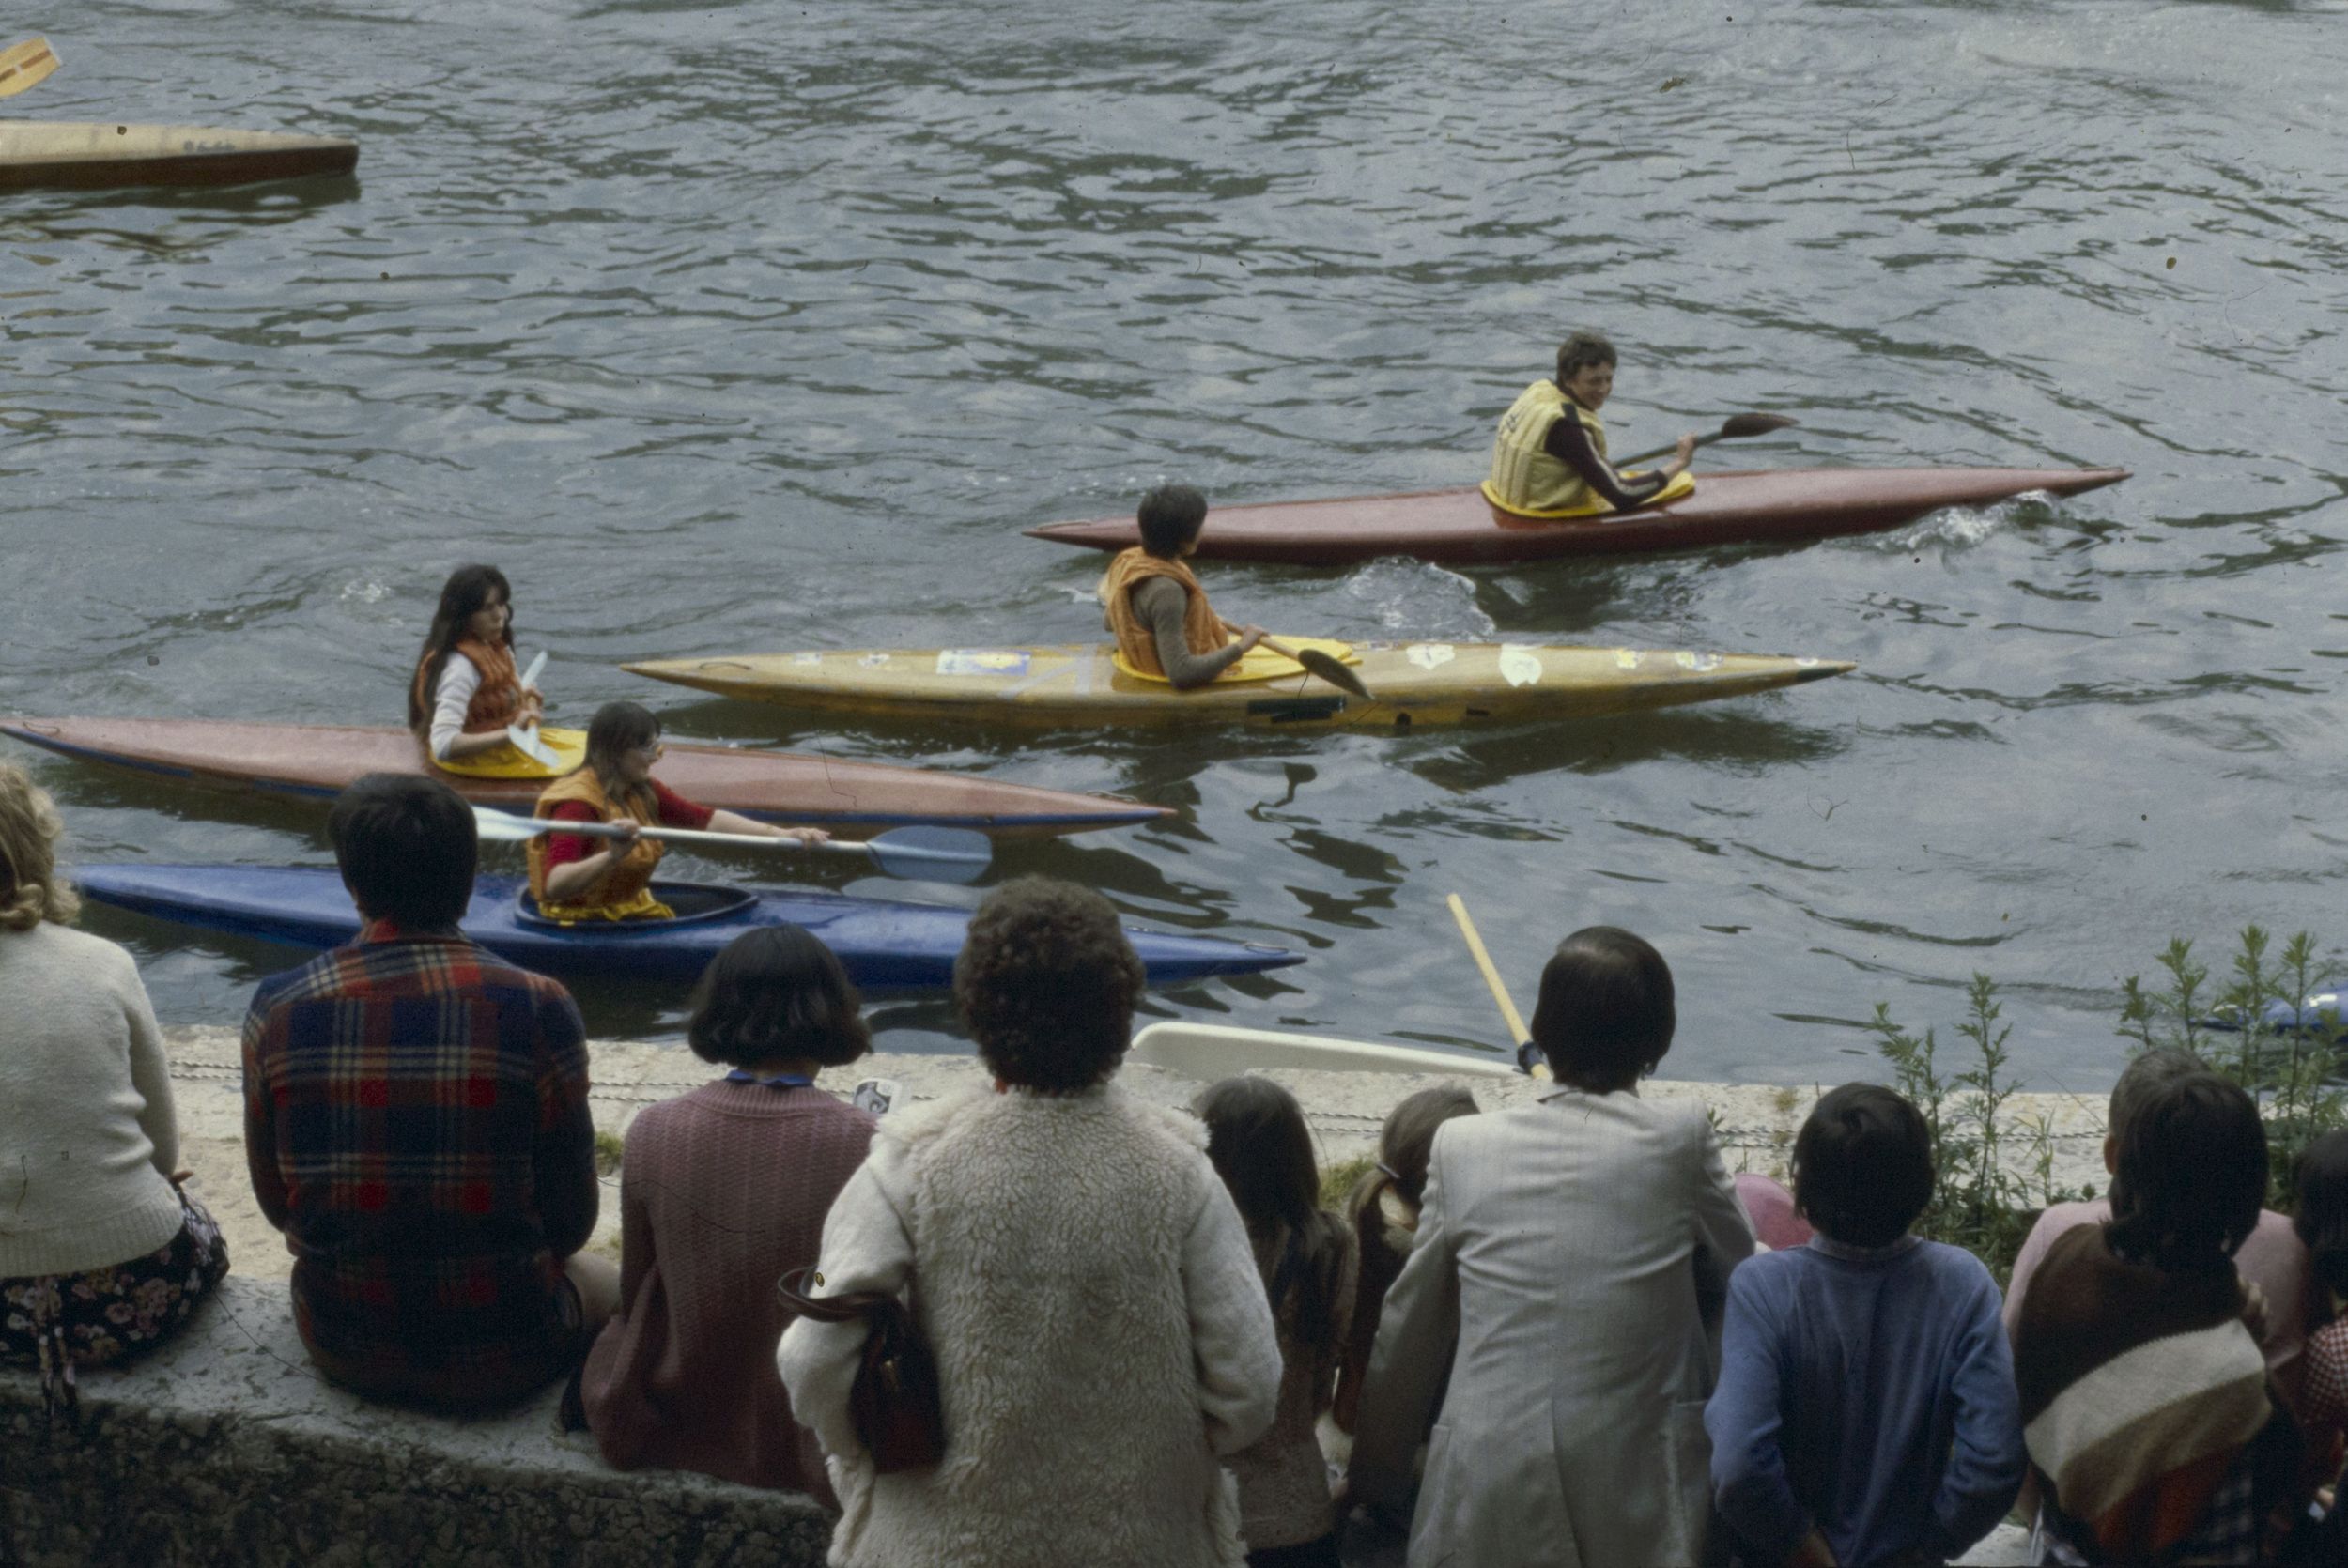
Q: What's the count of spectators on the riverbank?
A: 11